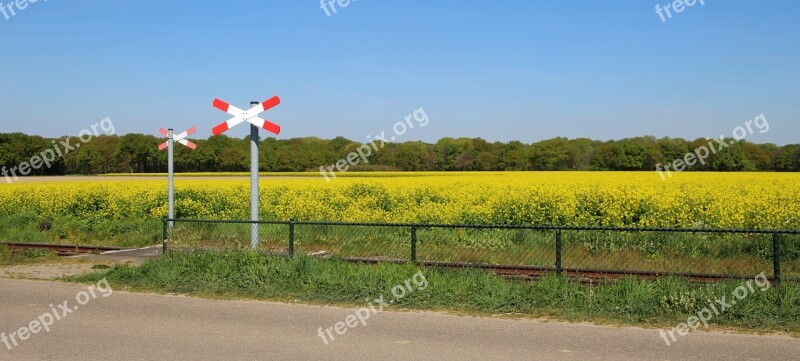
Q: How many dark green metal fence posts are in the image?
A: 5